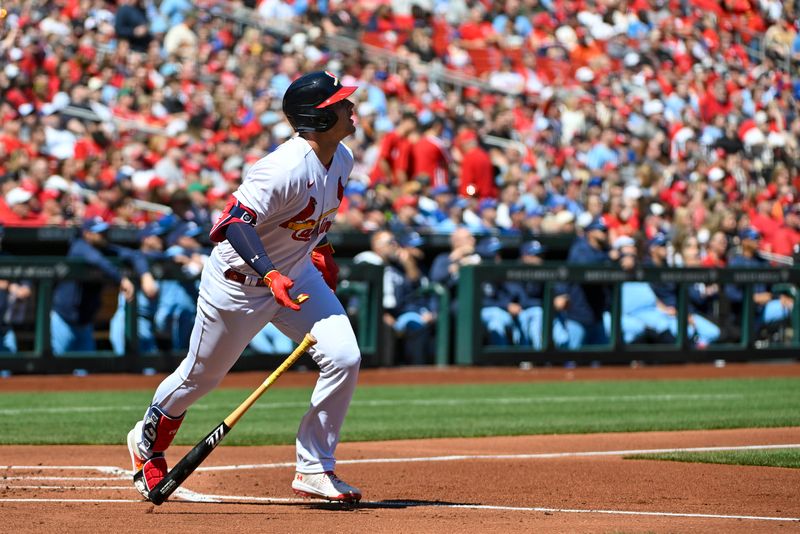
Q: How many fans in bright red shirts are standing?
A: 3